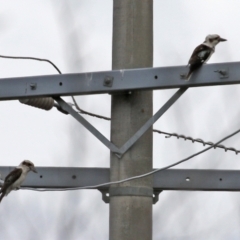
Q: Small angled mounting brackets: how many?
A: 2